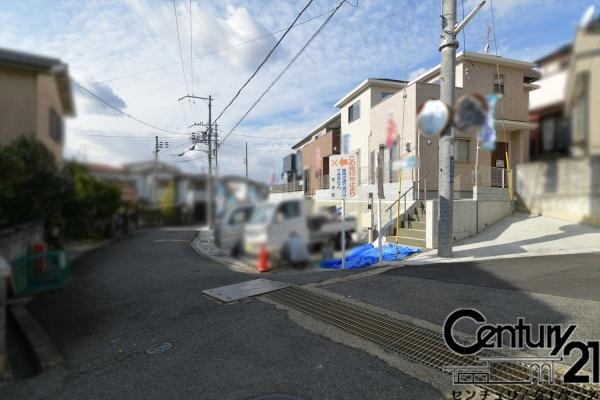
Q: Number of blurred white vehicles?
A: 2